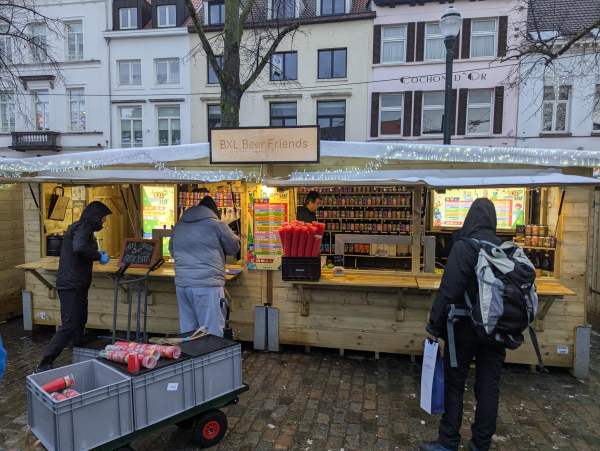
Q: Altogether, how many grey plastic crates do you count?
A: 4